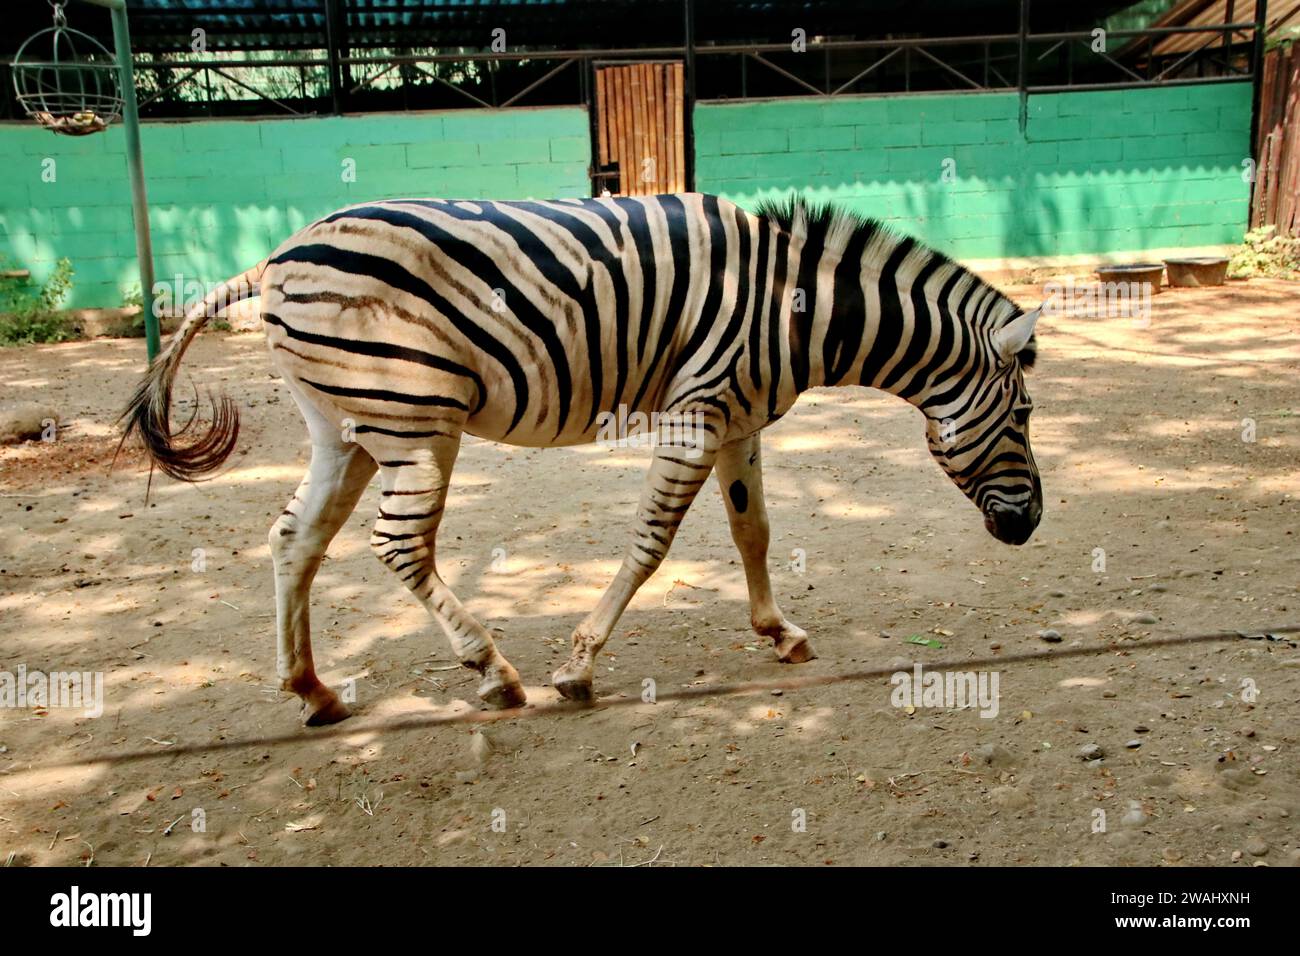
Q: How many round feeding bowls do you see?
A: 2